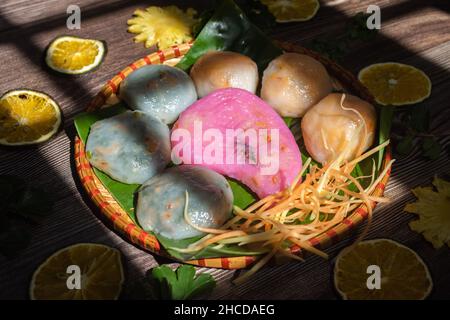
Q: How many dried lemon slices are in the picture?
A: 6